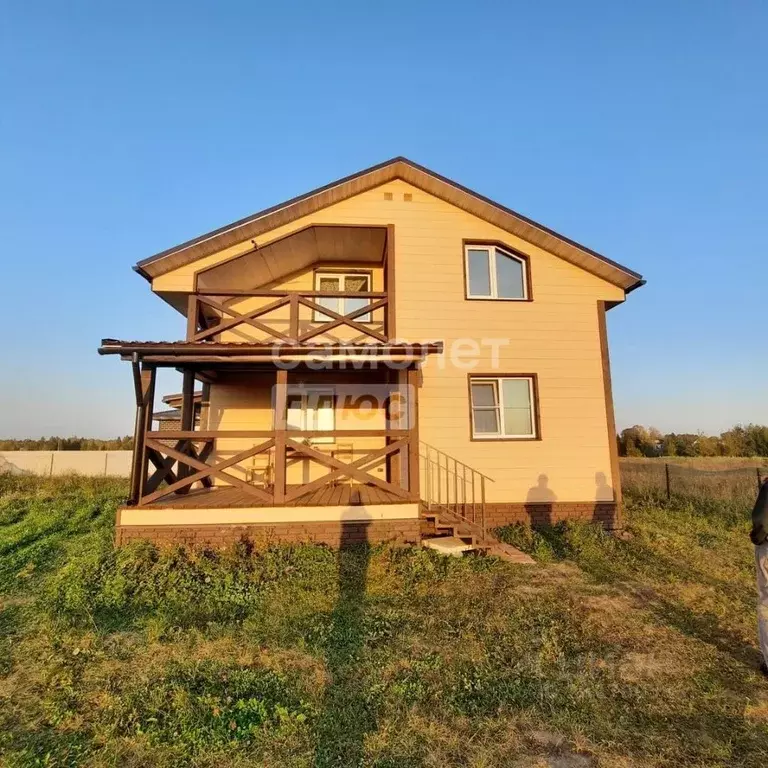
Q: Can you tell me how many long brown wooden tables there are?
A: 1